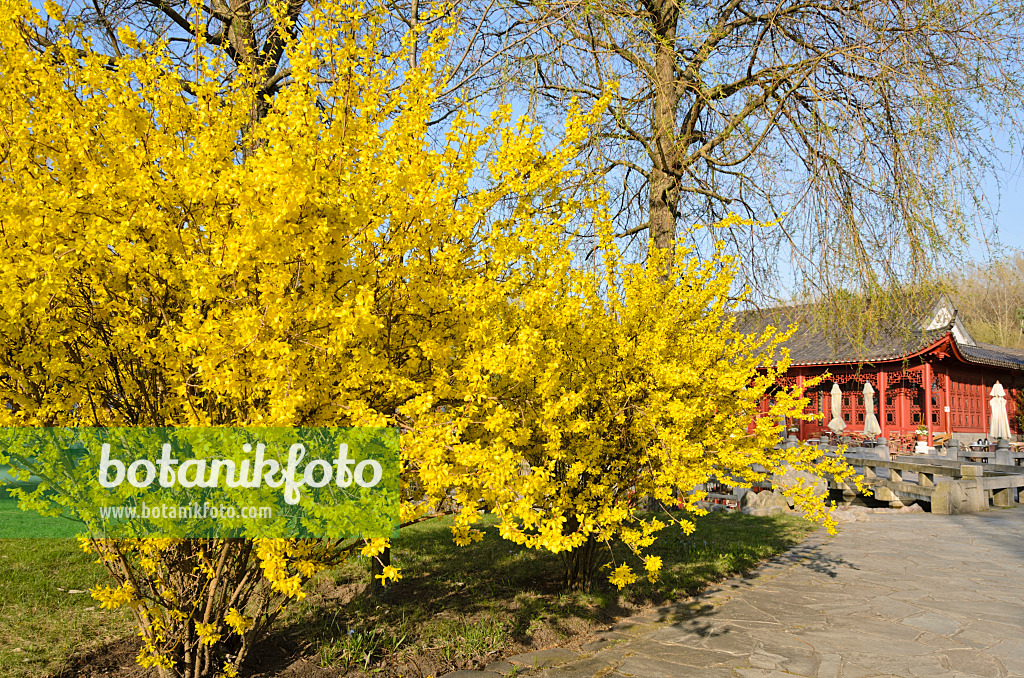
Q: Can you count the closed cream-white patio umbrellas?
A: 3